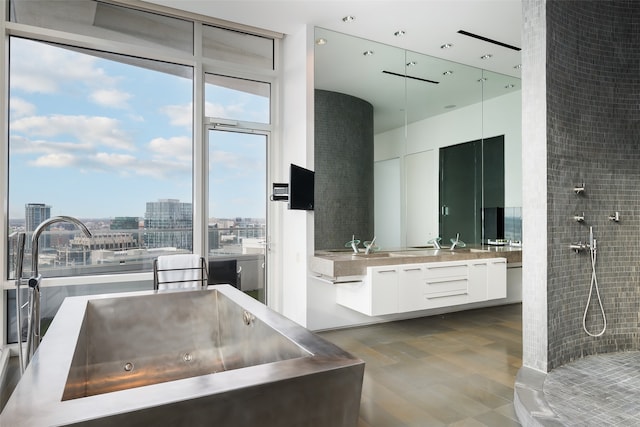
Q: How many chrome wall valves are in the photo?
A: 4